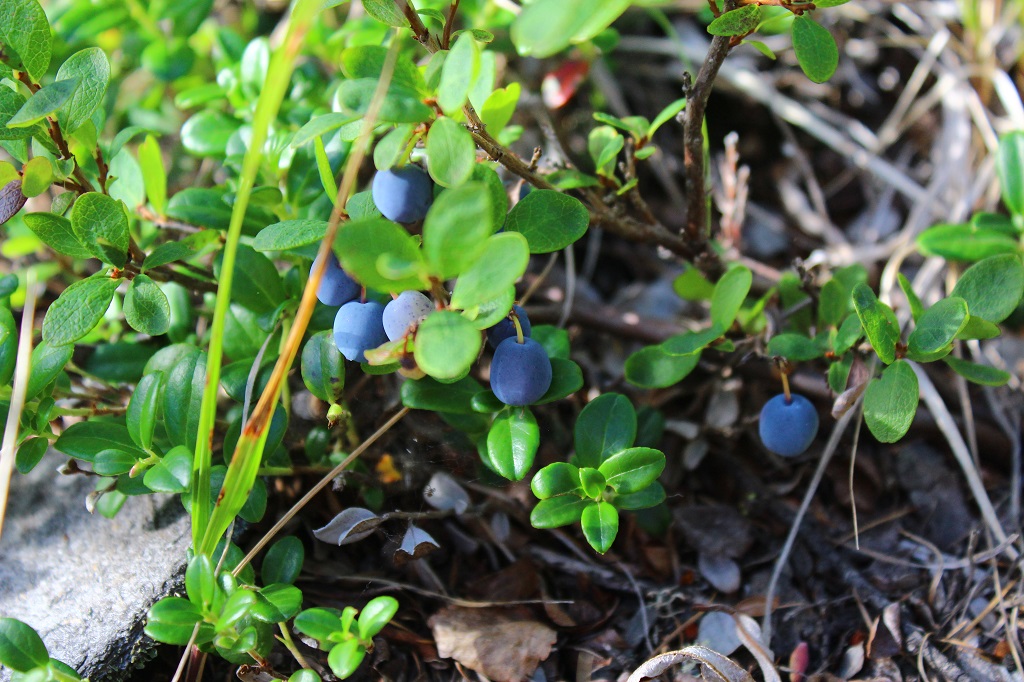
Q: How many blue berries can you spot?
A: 7